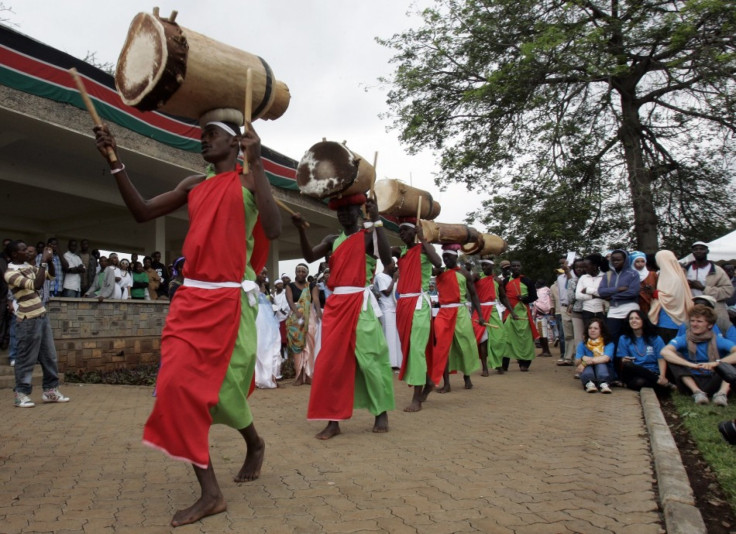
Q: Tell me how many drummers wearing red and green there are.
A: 6